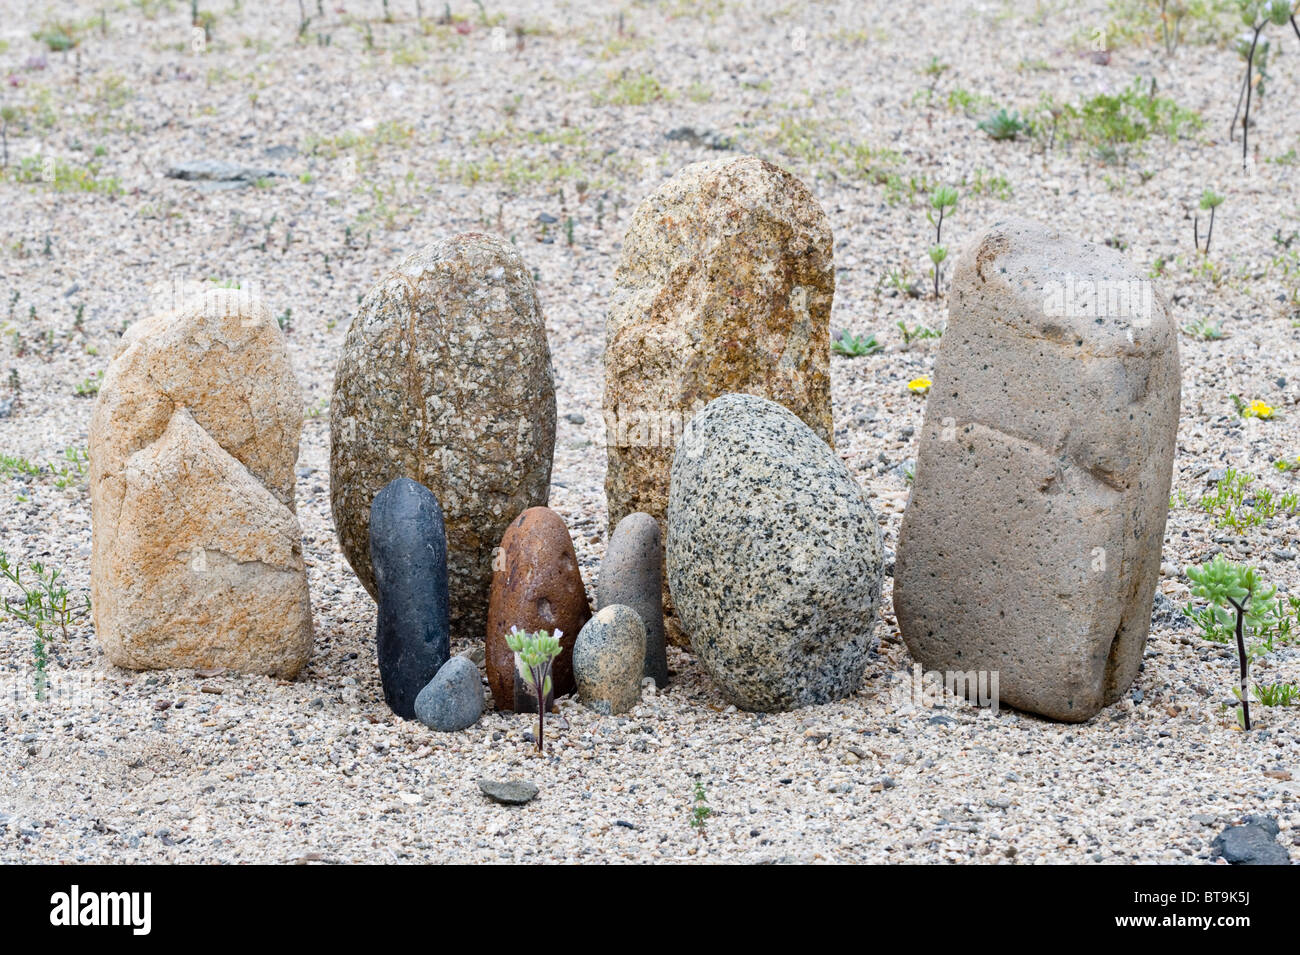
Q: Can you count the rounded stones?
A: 10